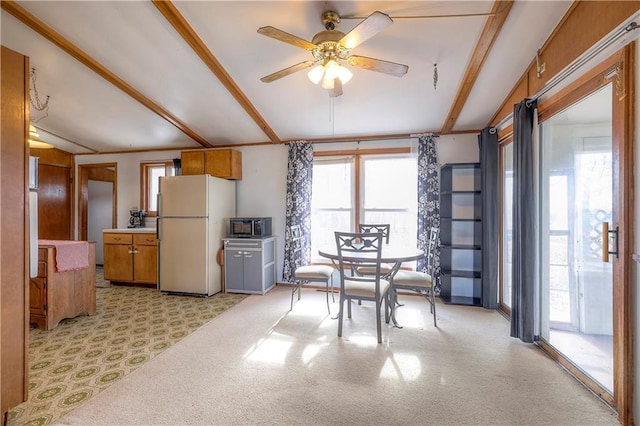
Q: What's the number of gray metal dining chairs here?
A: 4